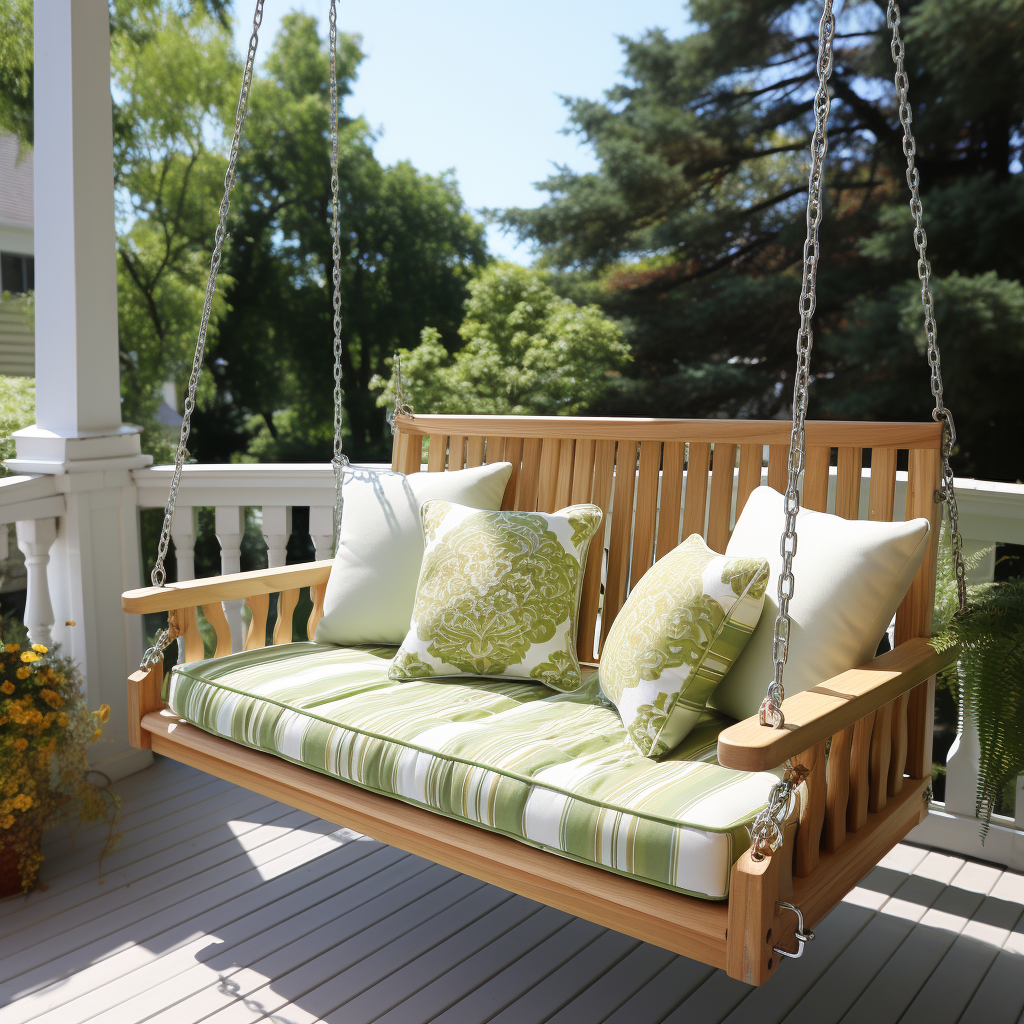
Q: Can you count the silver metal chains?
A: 4